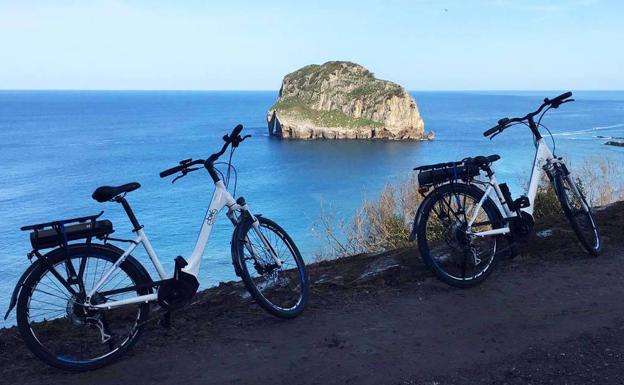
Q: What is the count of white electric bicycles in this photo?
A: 2